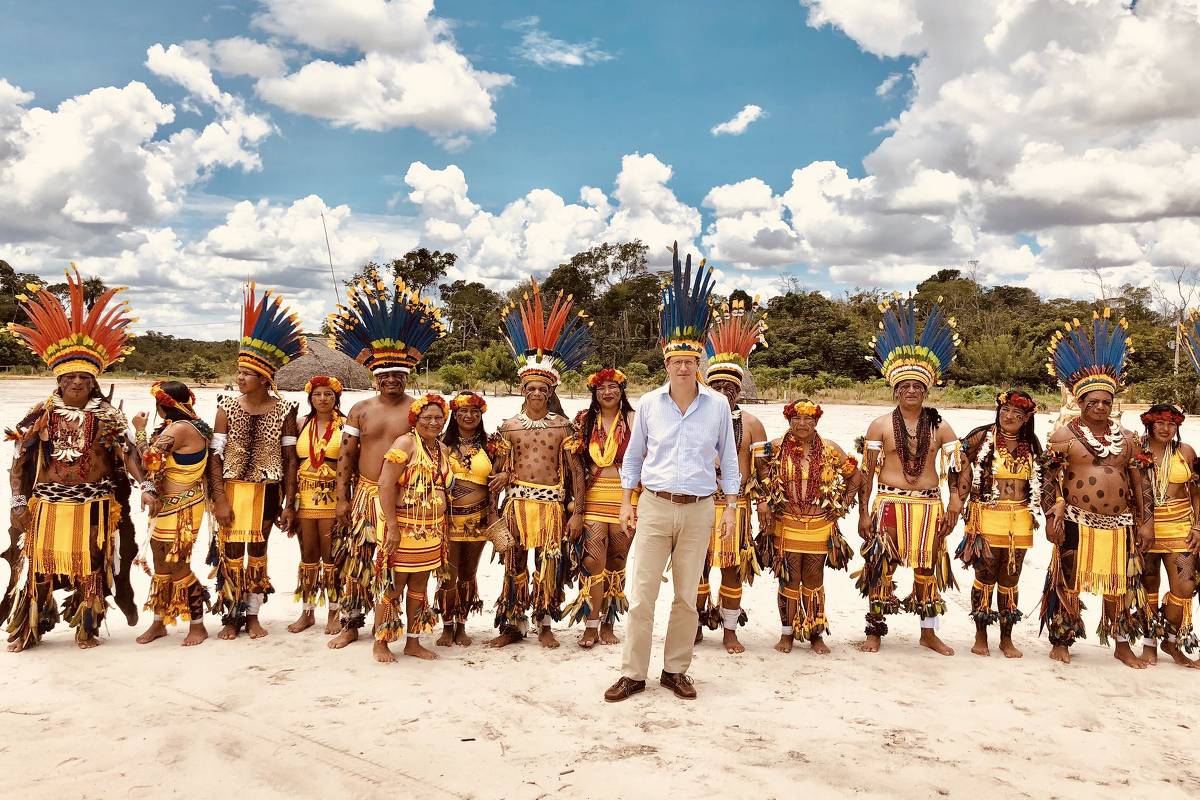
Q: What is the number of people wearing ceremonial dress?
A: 15